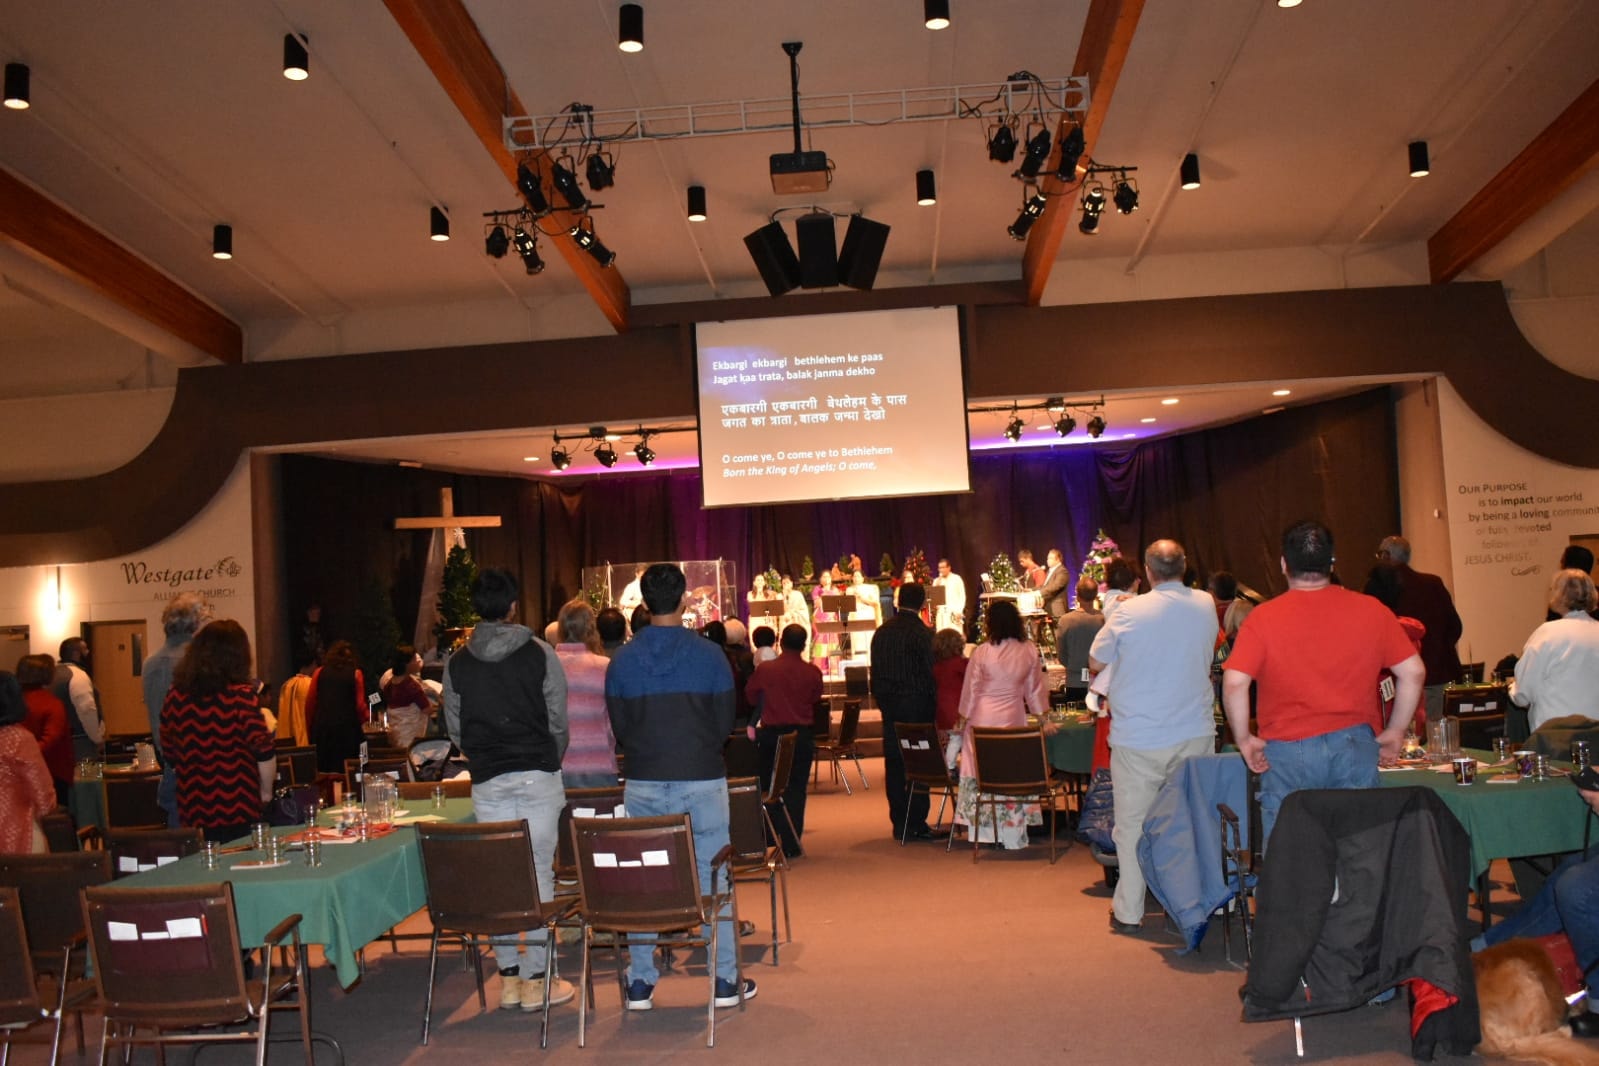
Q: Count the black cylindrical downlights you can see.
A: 11